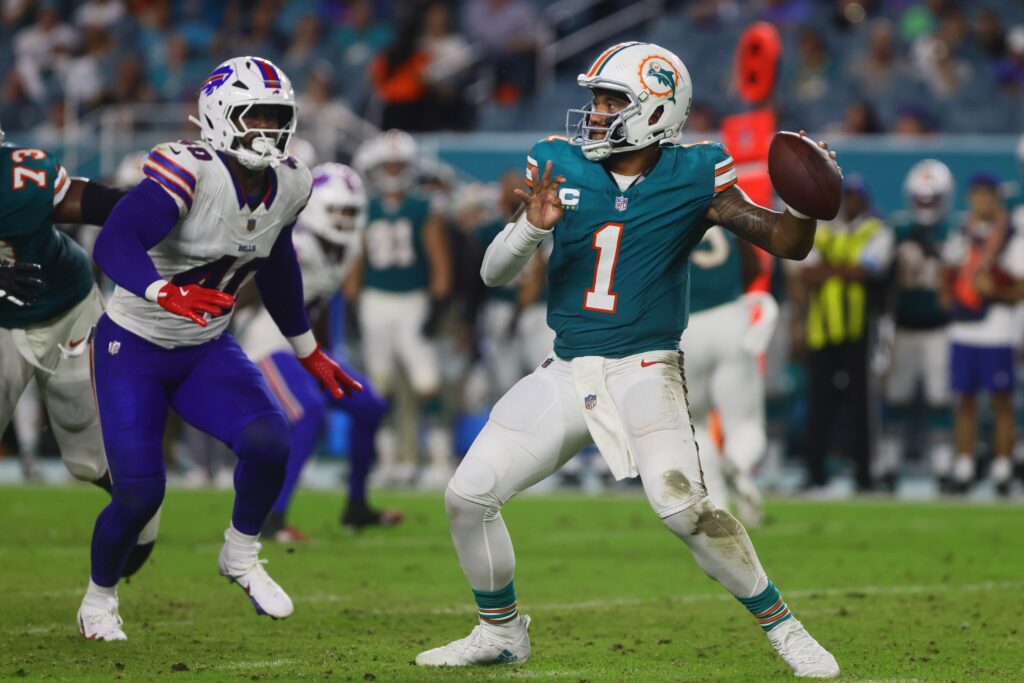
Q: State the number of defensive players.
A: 2